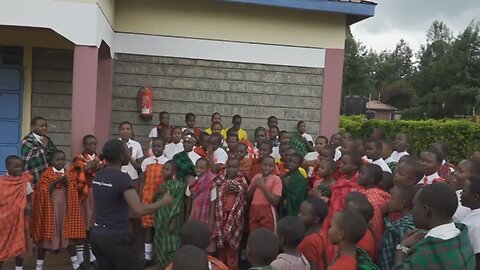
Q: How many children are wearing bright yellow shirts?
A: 2